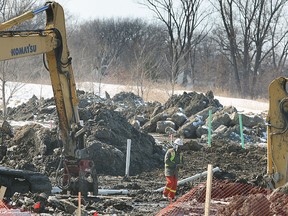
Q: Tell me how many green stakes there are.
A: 2